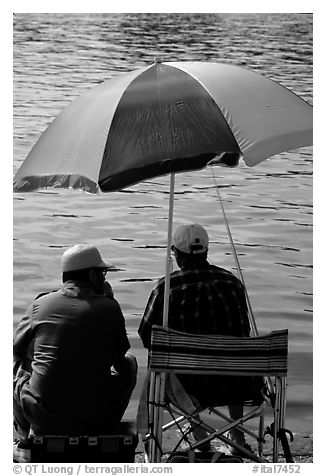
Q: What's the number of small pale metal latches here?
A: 4